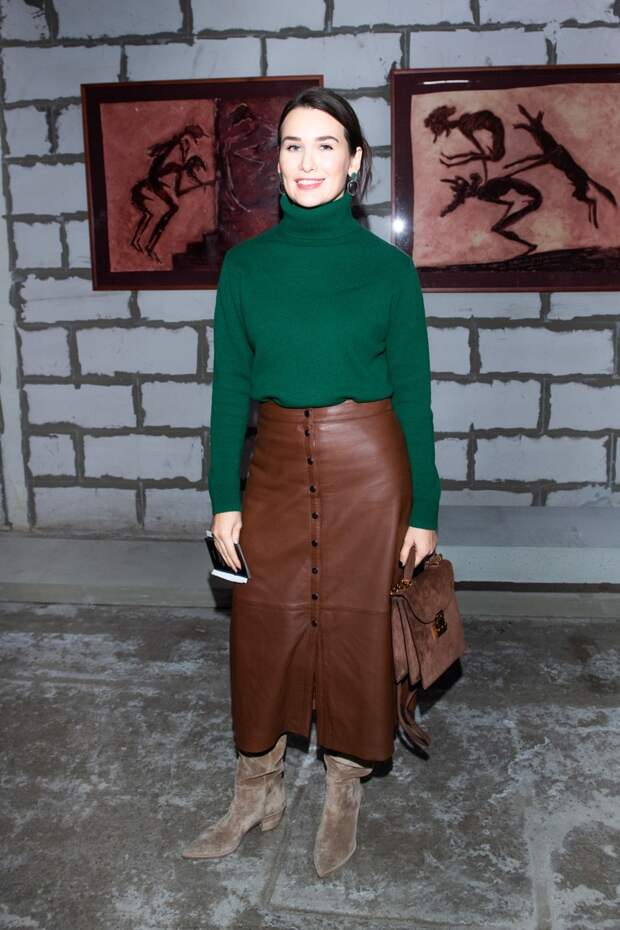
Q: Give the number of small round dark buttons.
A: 9